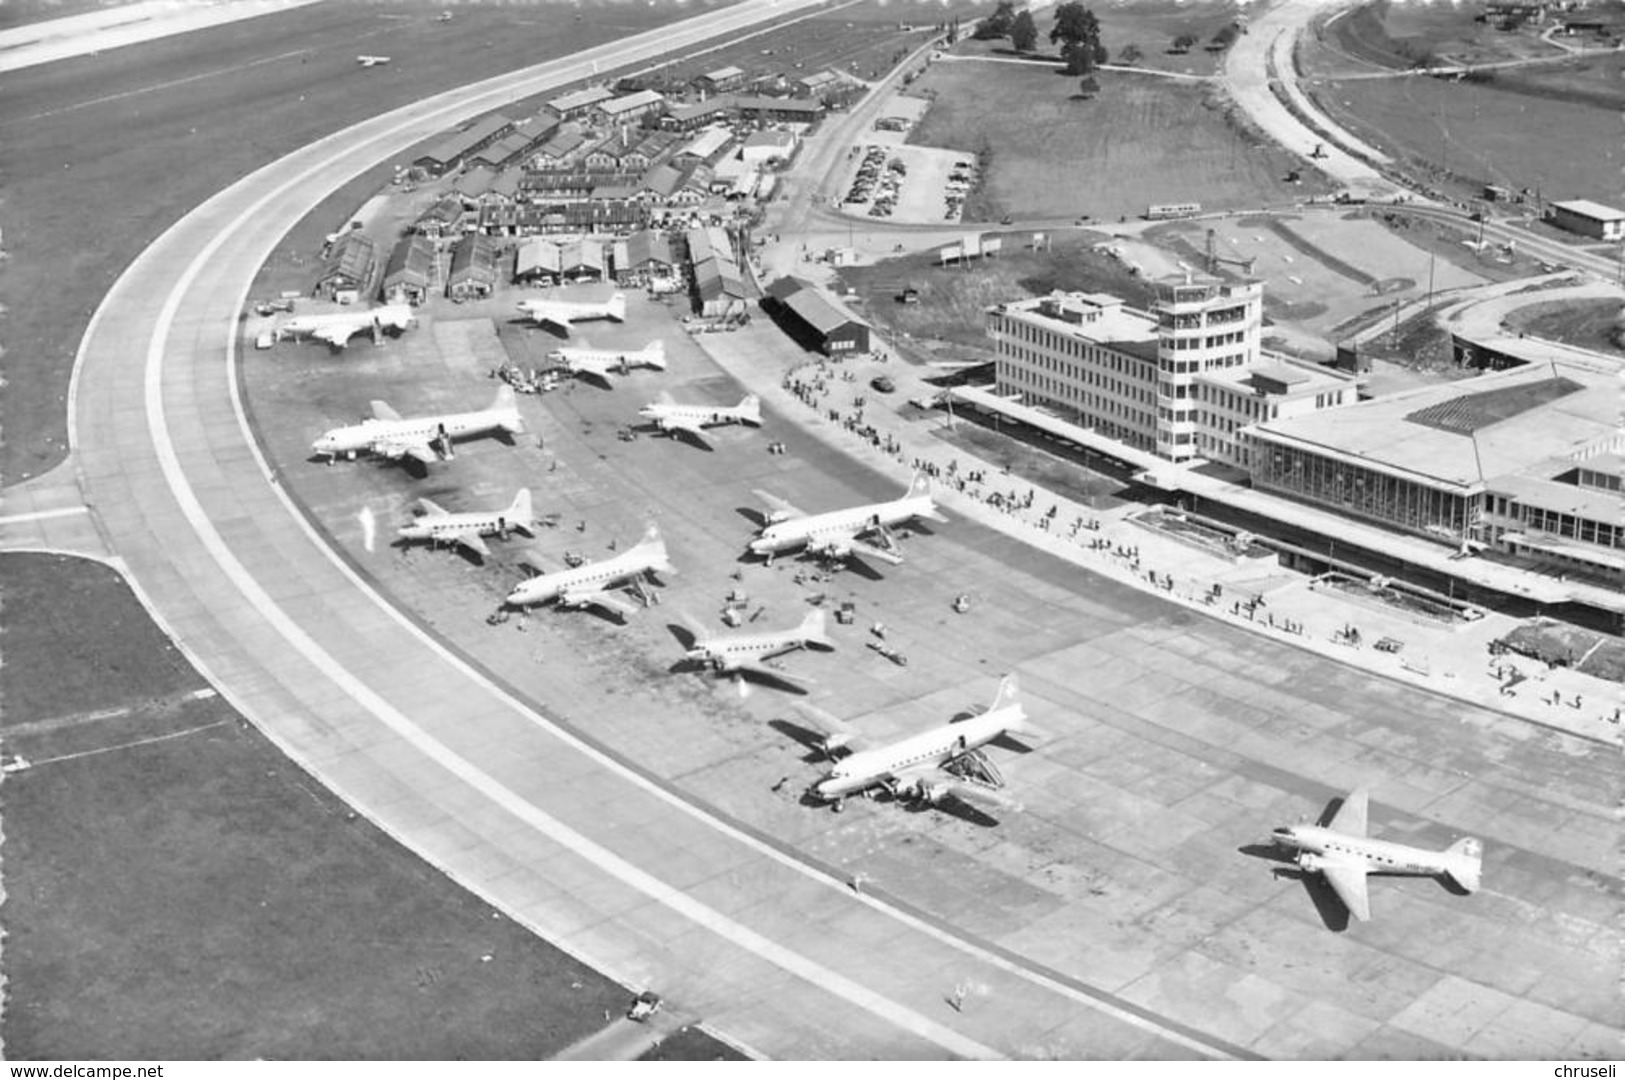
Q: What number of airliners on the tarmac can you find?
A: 11